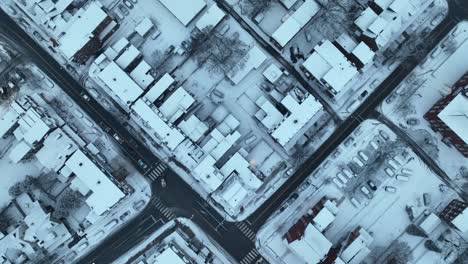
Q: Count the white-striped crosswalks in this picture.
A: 4